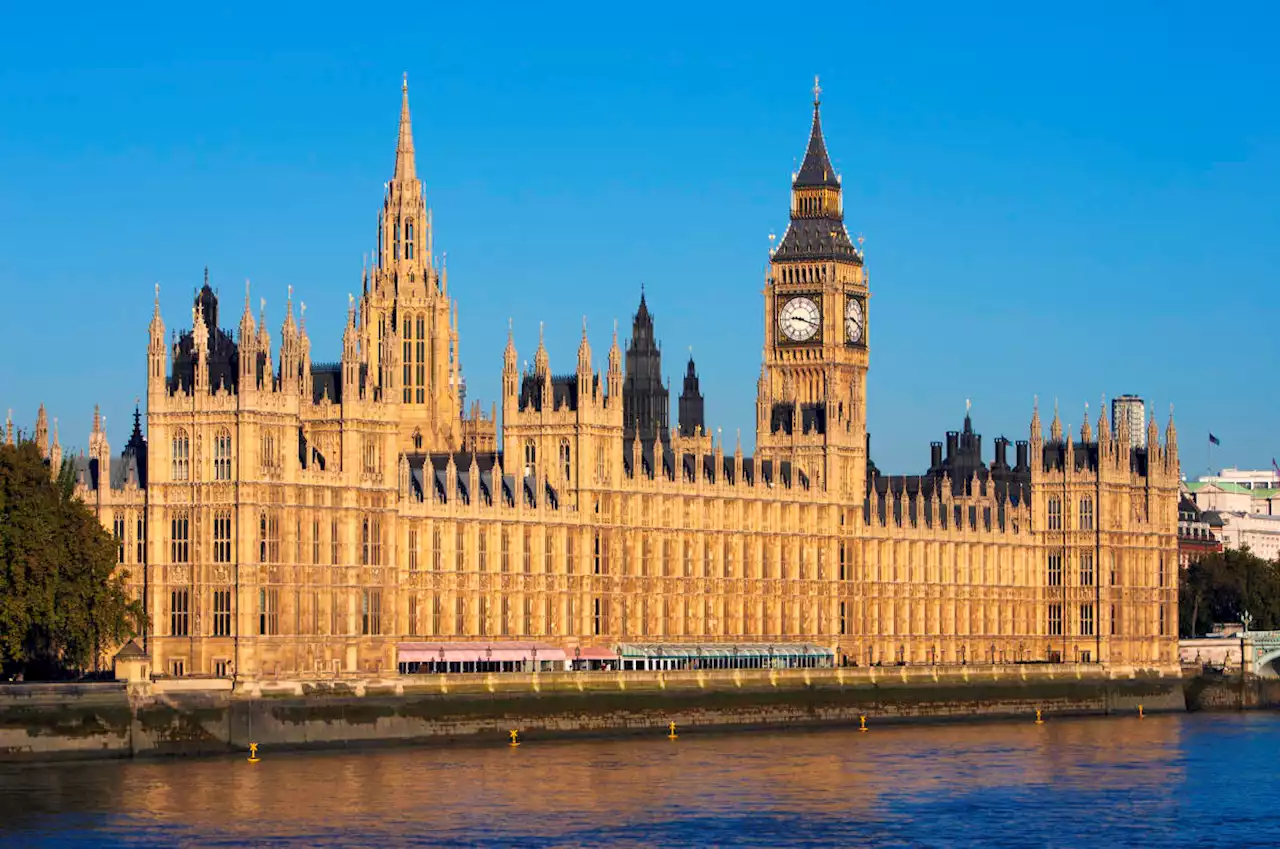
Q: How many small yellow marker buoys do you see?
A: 6